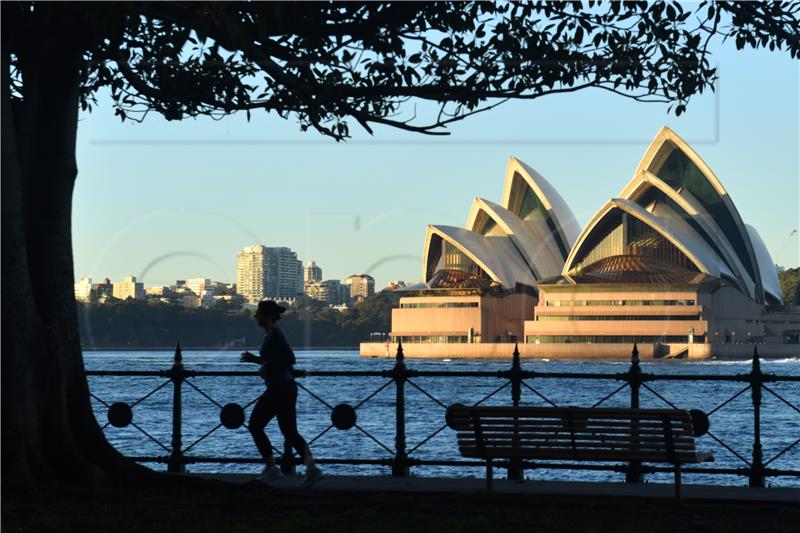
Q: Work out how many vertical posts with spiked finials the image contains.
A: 5